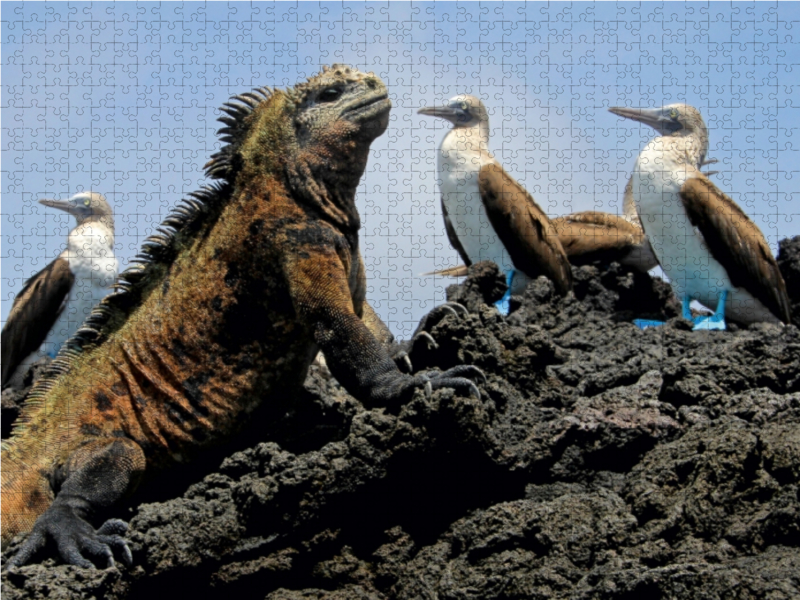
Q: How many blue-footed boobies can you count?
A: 4